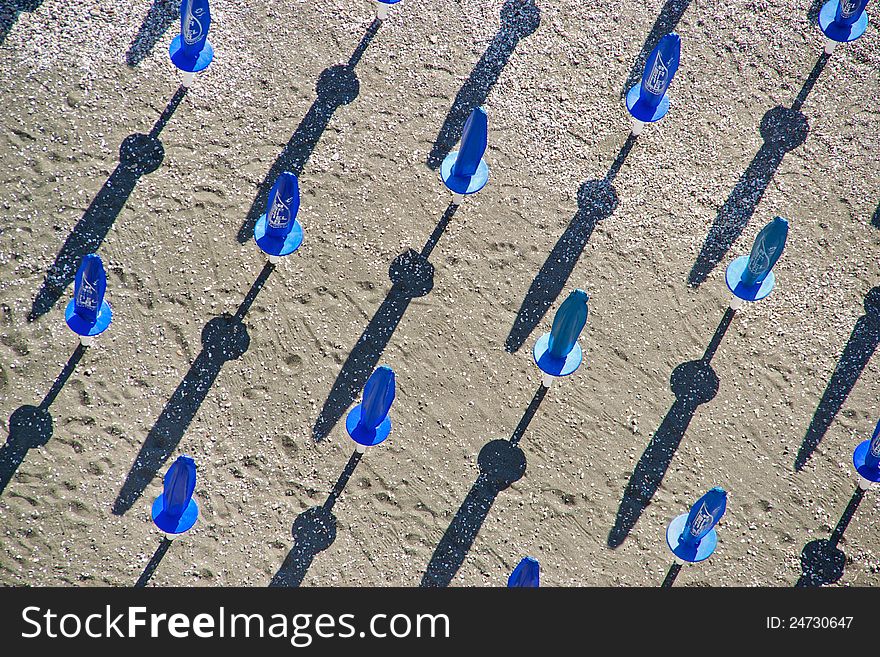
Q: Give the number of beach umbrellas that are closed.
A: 14